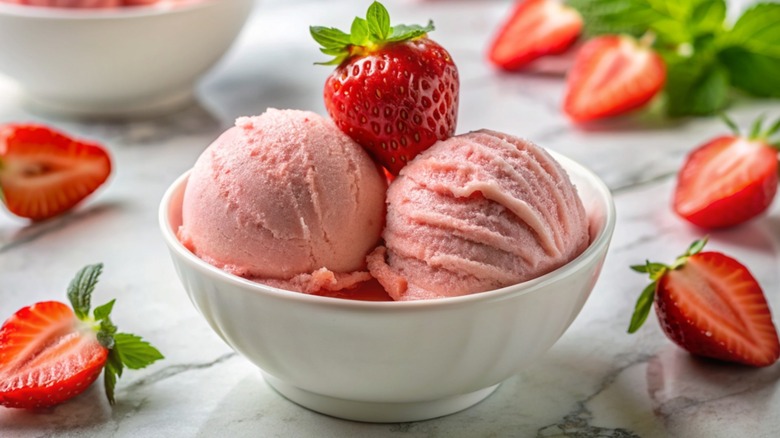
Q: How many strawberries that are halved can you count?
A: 6